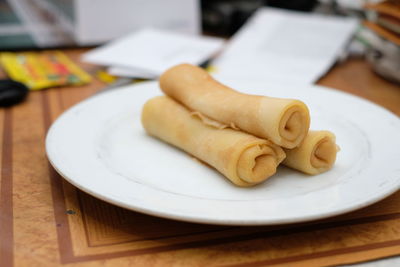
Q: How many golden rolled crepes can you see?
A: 3